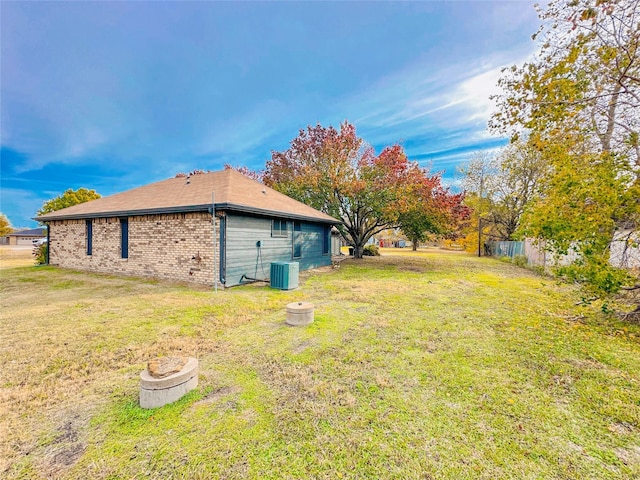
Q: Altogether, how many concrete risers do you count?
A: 2